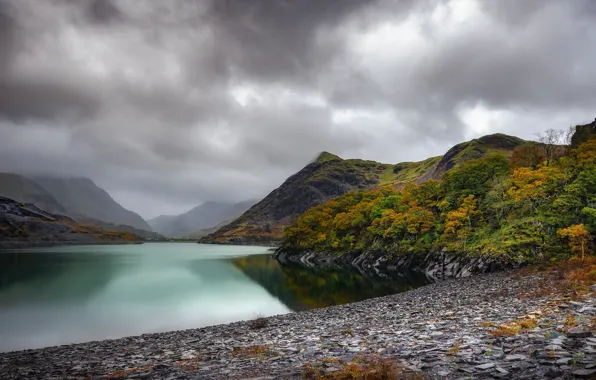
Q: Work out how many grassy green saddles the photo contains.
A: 1